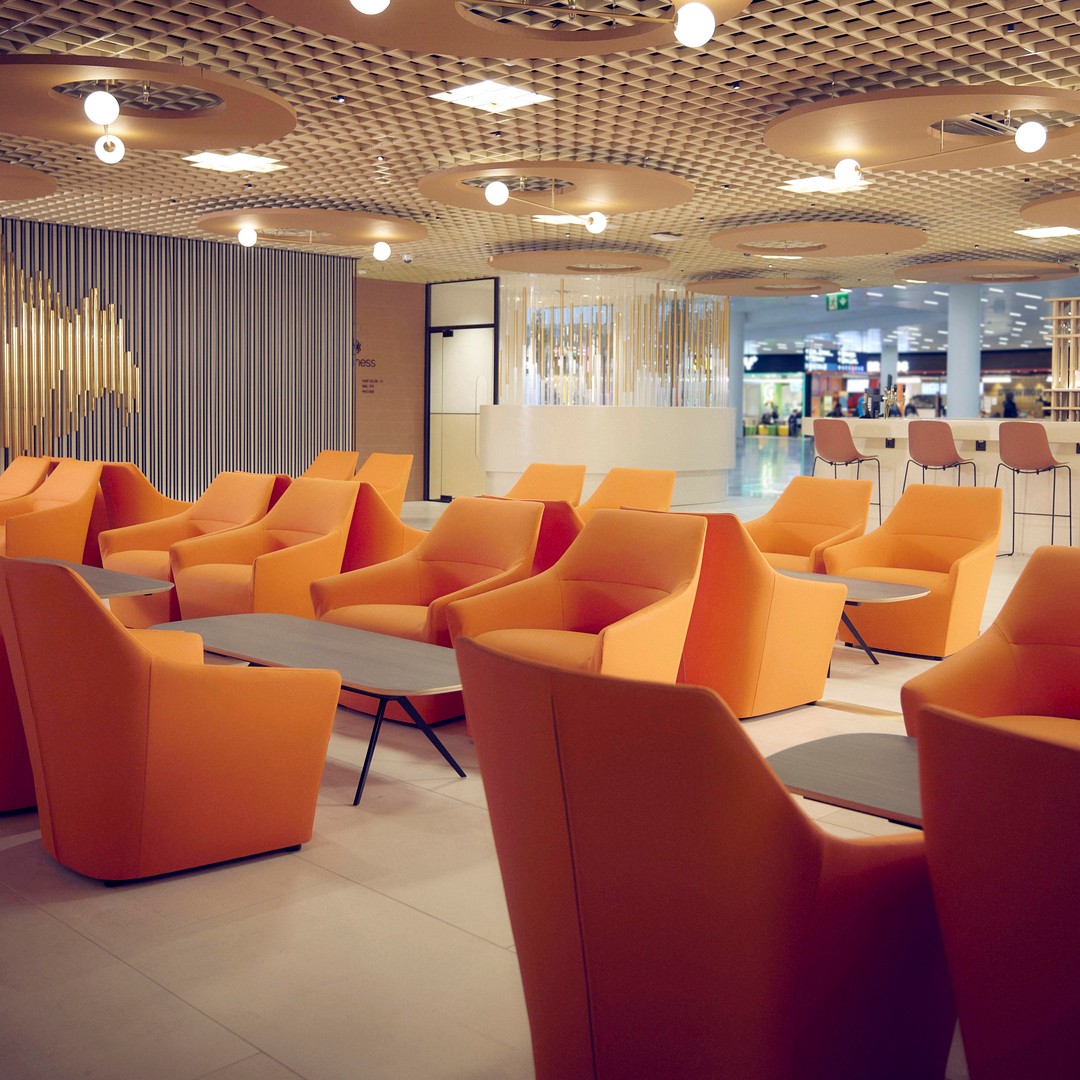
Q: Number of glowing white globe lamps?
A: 10